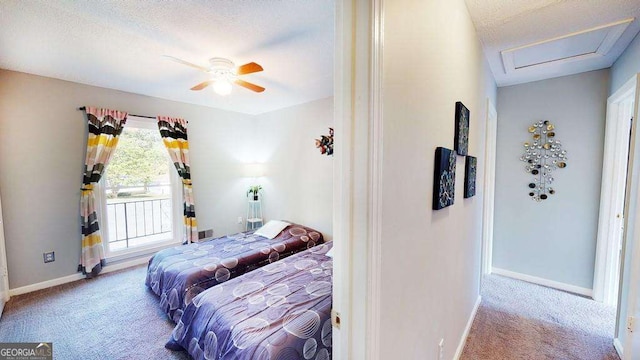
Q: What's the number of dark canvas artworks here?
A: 3